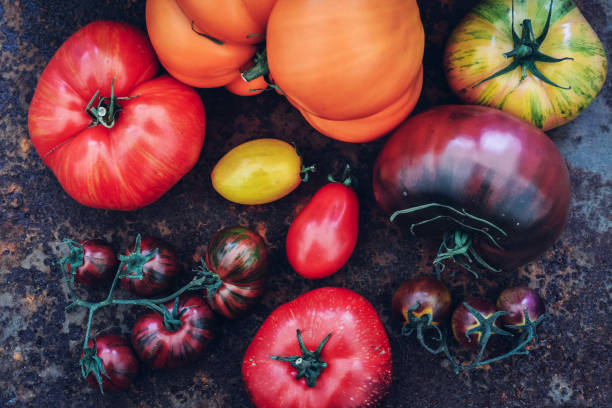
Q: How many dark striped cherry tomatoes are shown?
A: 5